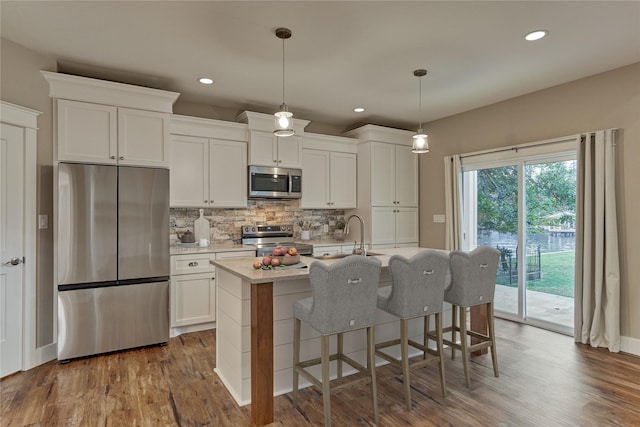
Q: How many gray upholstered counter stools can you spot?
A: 3